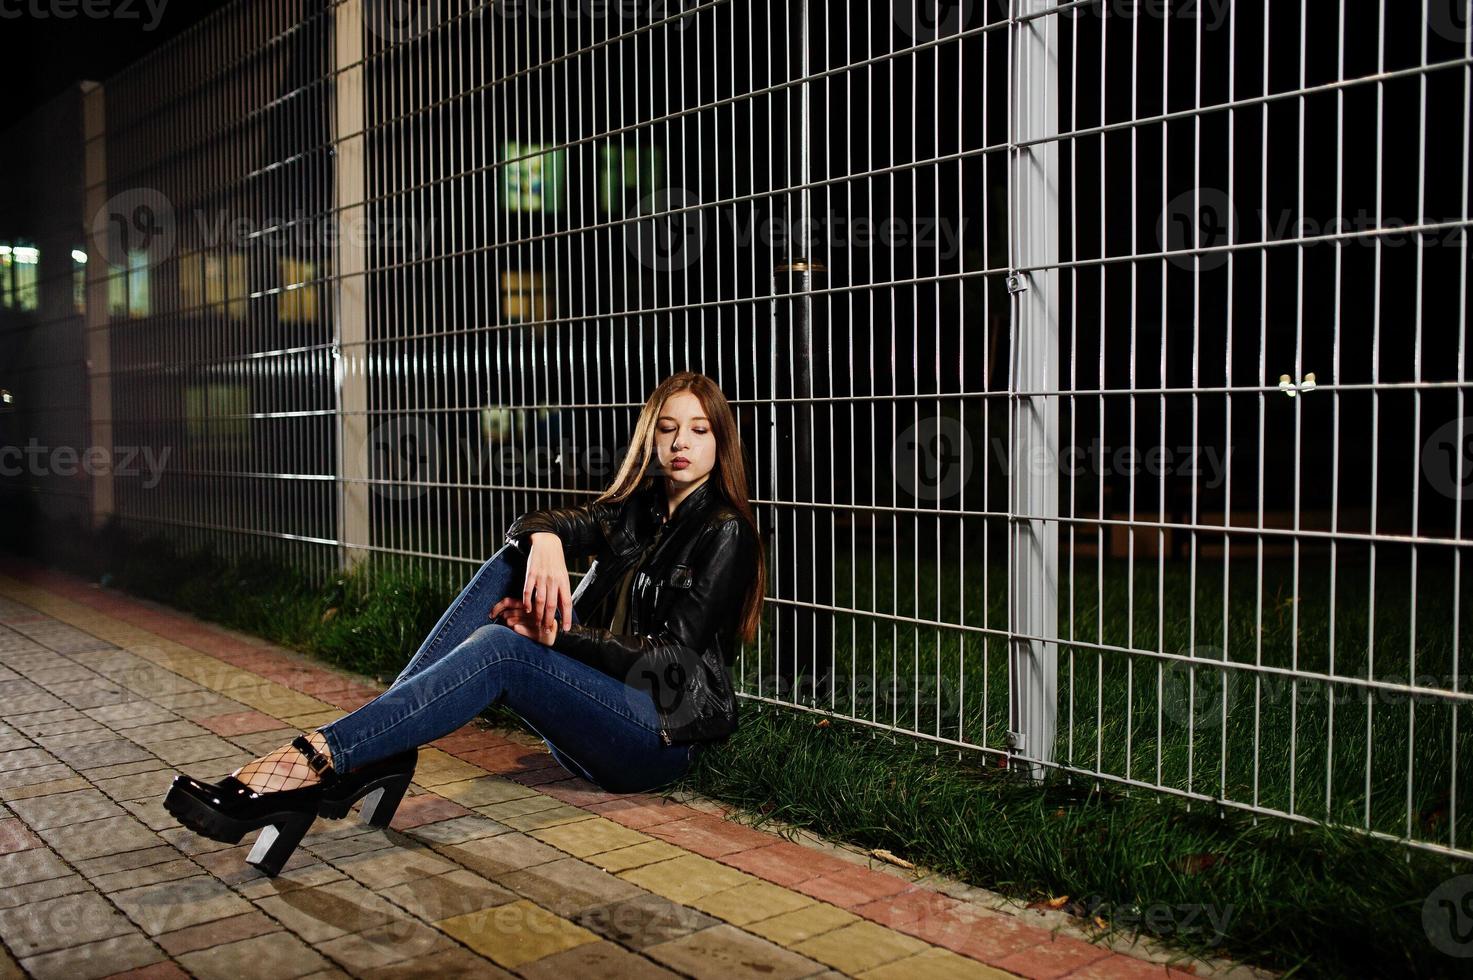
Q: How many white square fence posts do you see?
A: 3